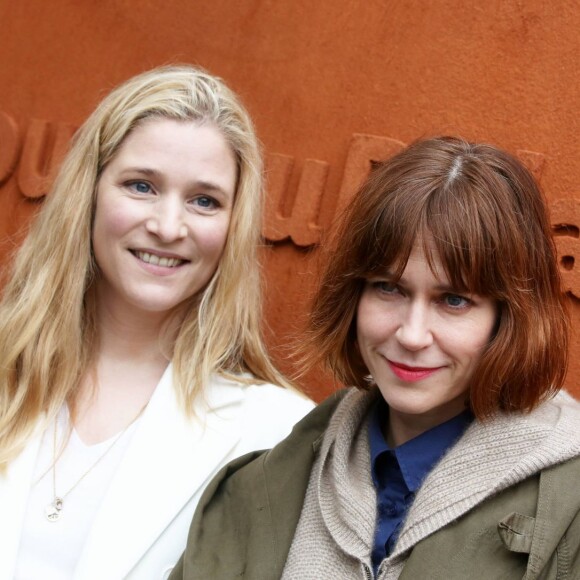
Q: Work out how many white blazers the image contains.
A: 1